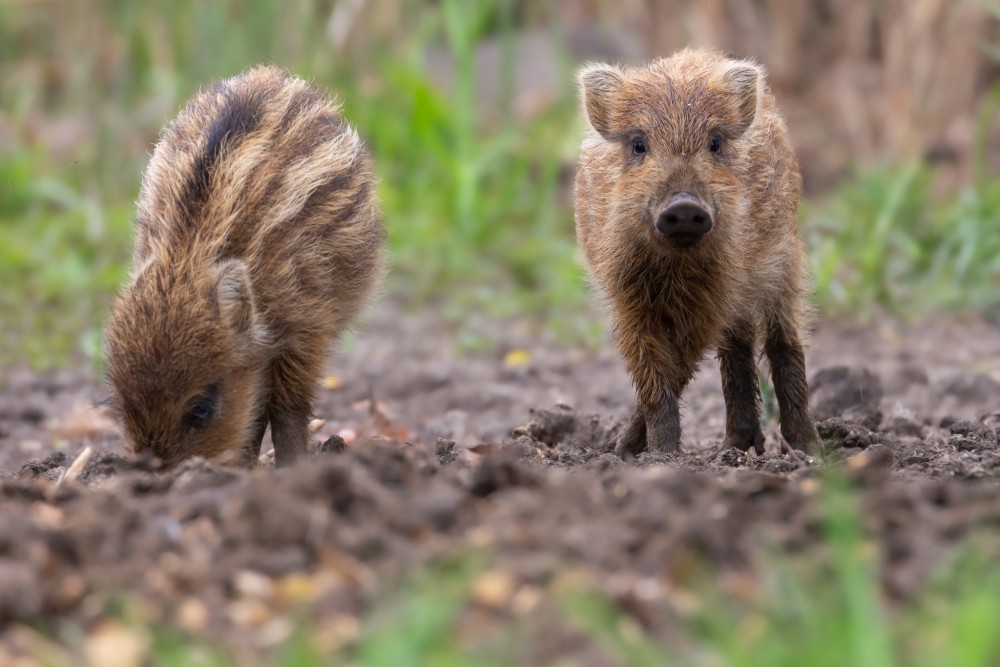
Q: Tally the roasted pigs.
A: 0